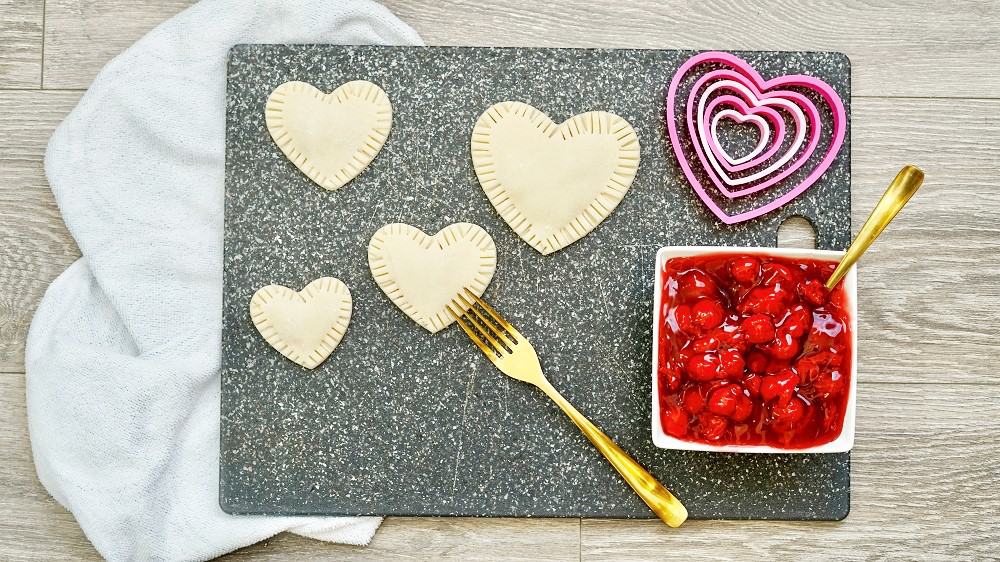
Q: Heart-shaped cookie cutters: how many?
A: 5